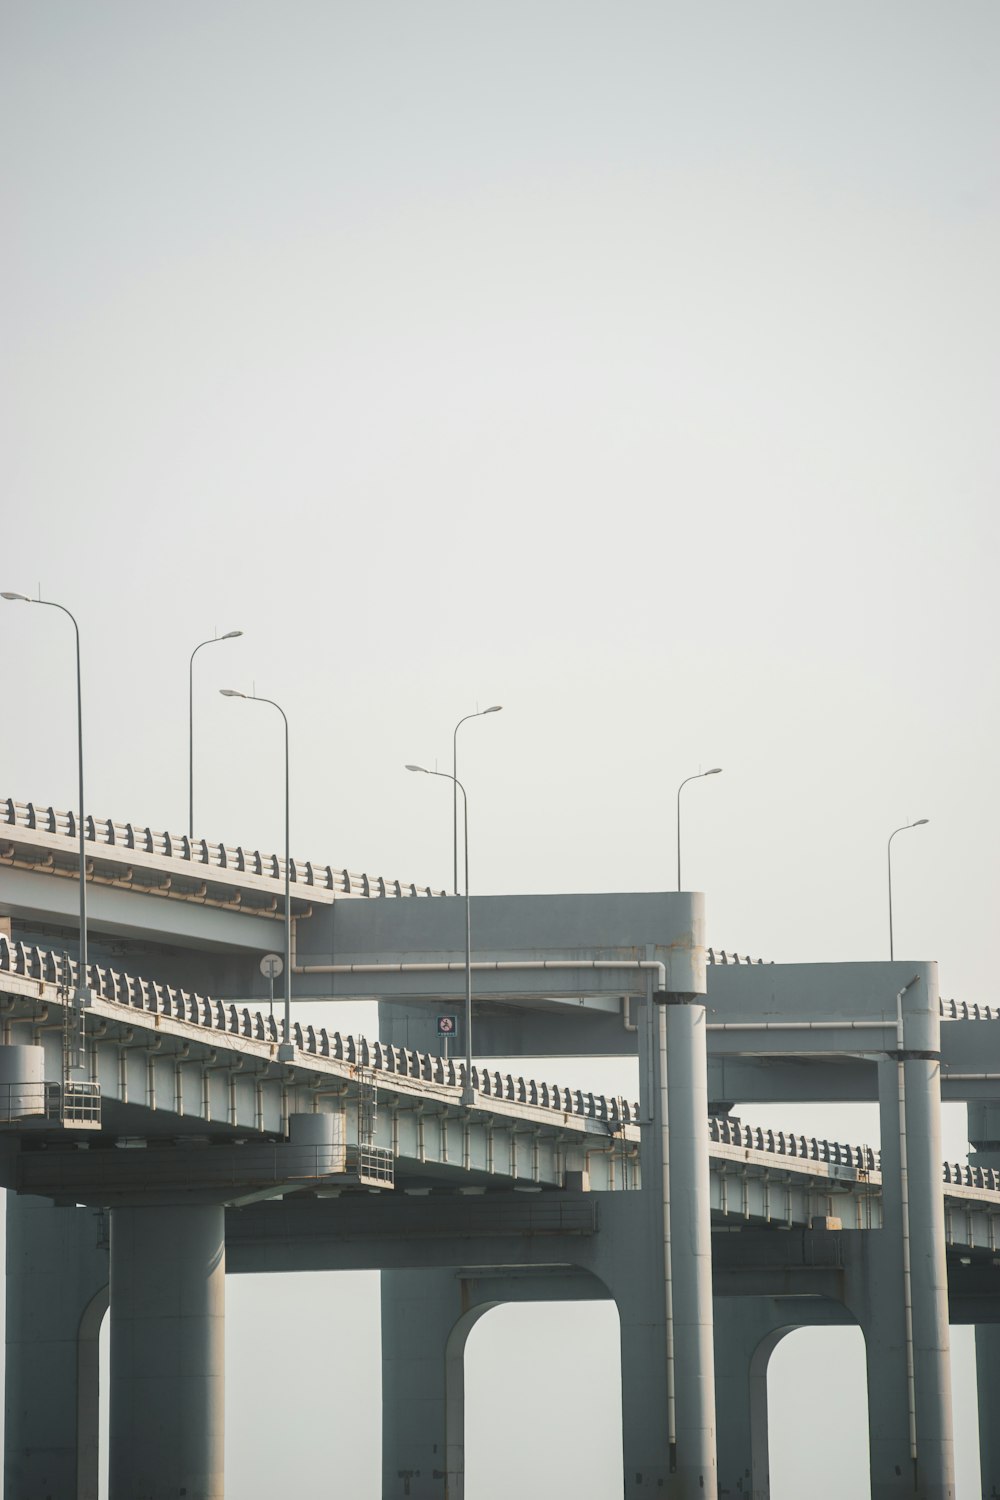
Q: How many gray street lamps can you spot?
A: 7